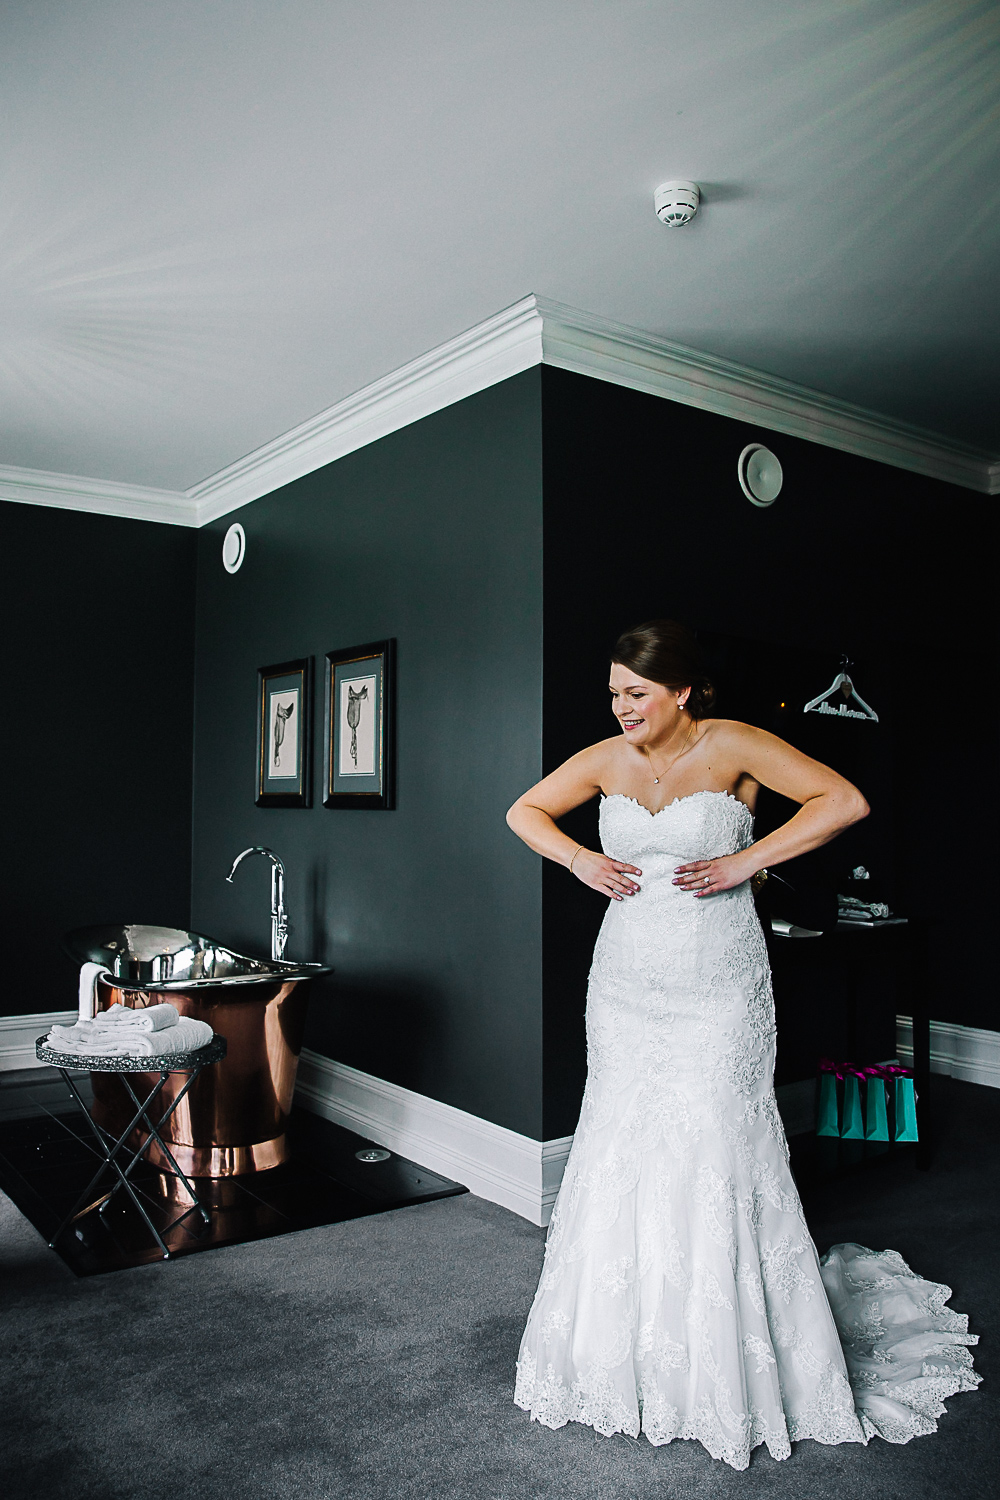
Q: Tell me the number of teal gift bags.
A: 4